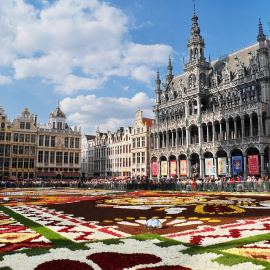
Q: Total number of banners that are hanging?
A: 8